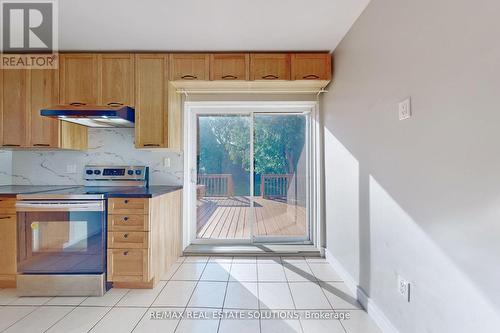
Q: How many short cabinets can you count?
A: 4